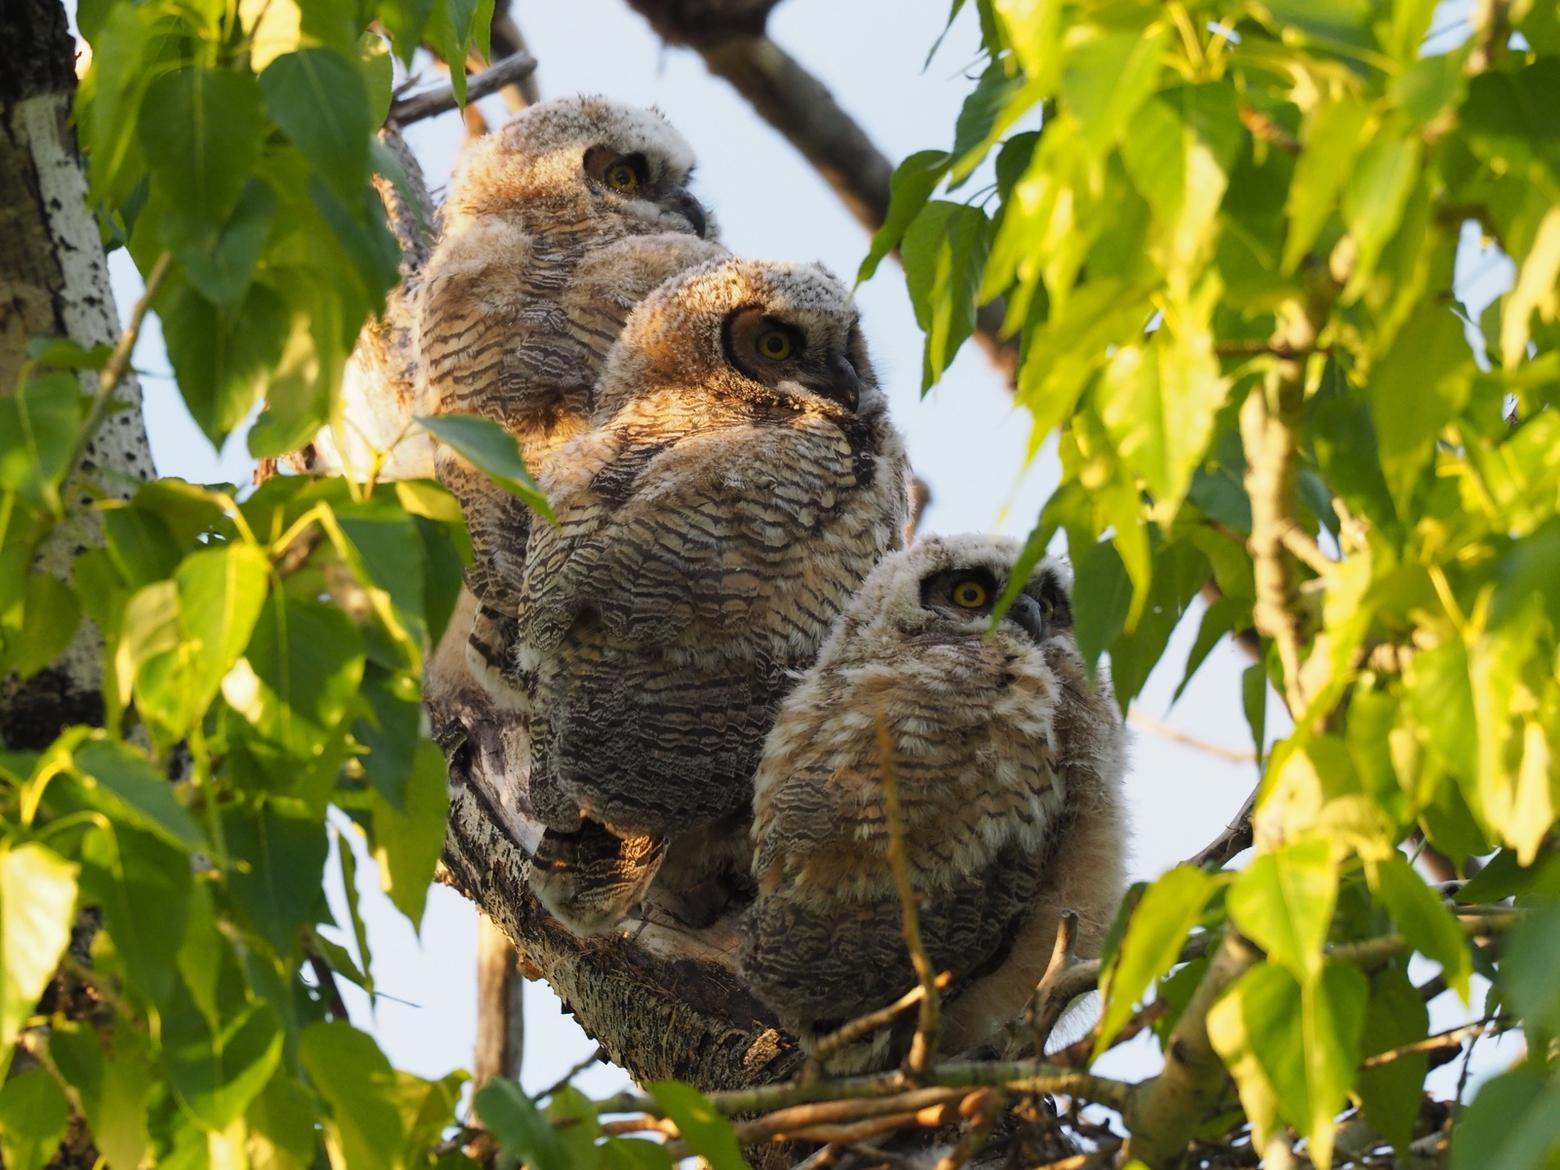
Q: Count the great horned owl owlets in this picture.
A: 3